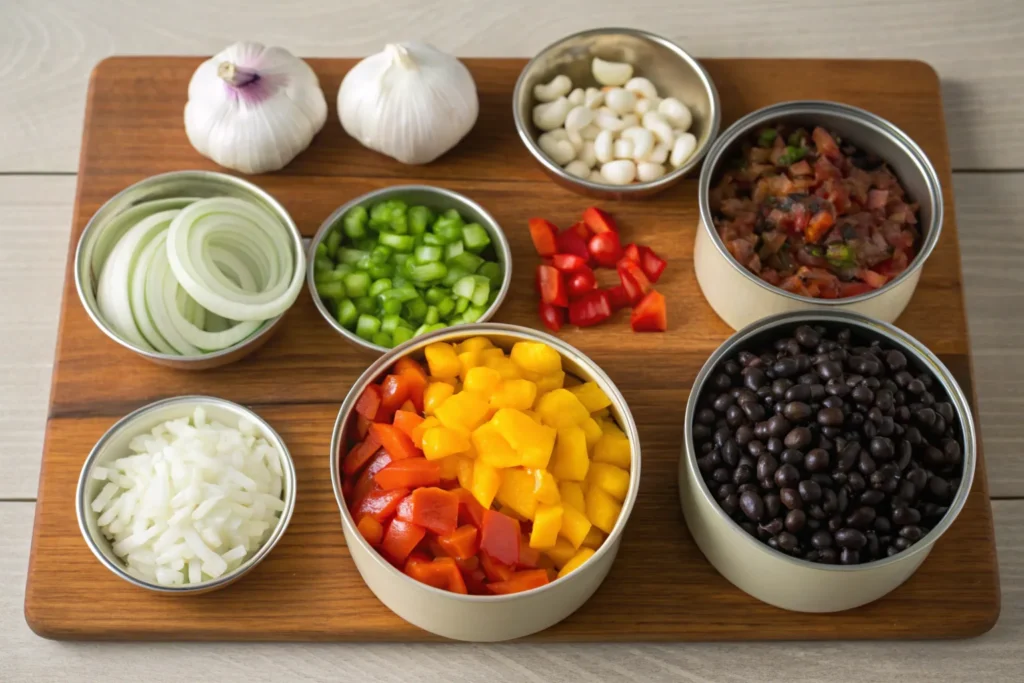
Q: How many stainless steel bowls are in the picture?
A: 4